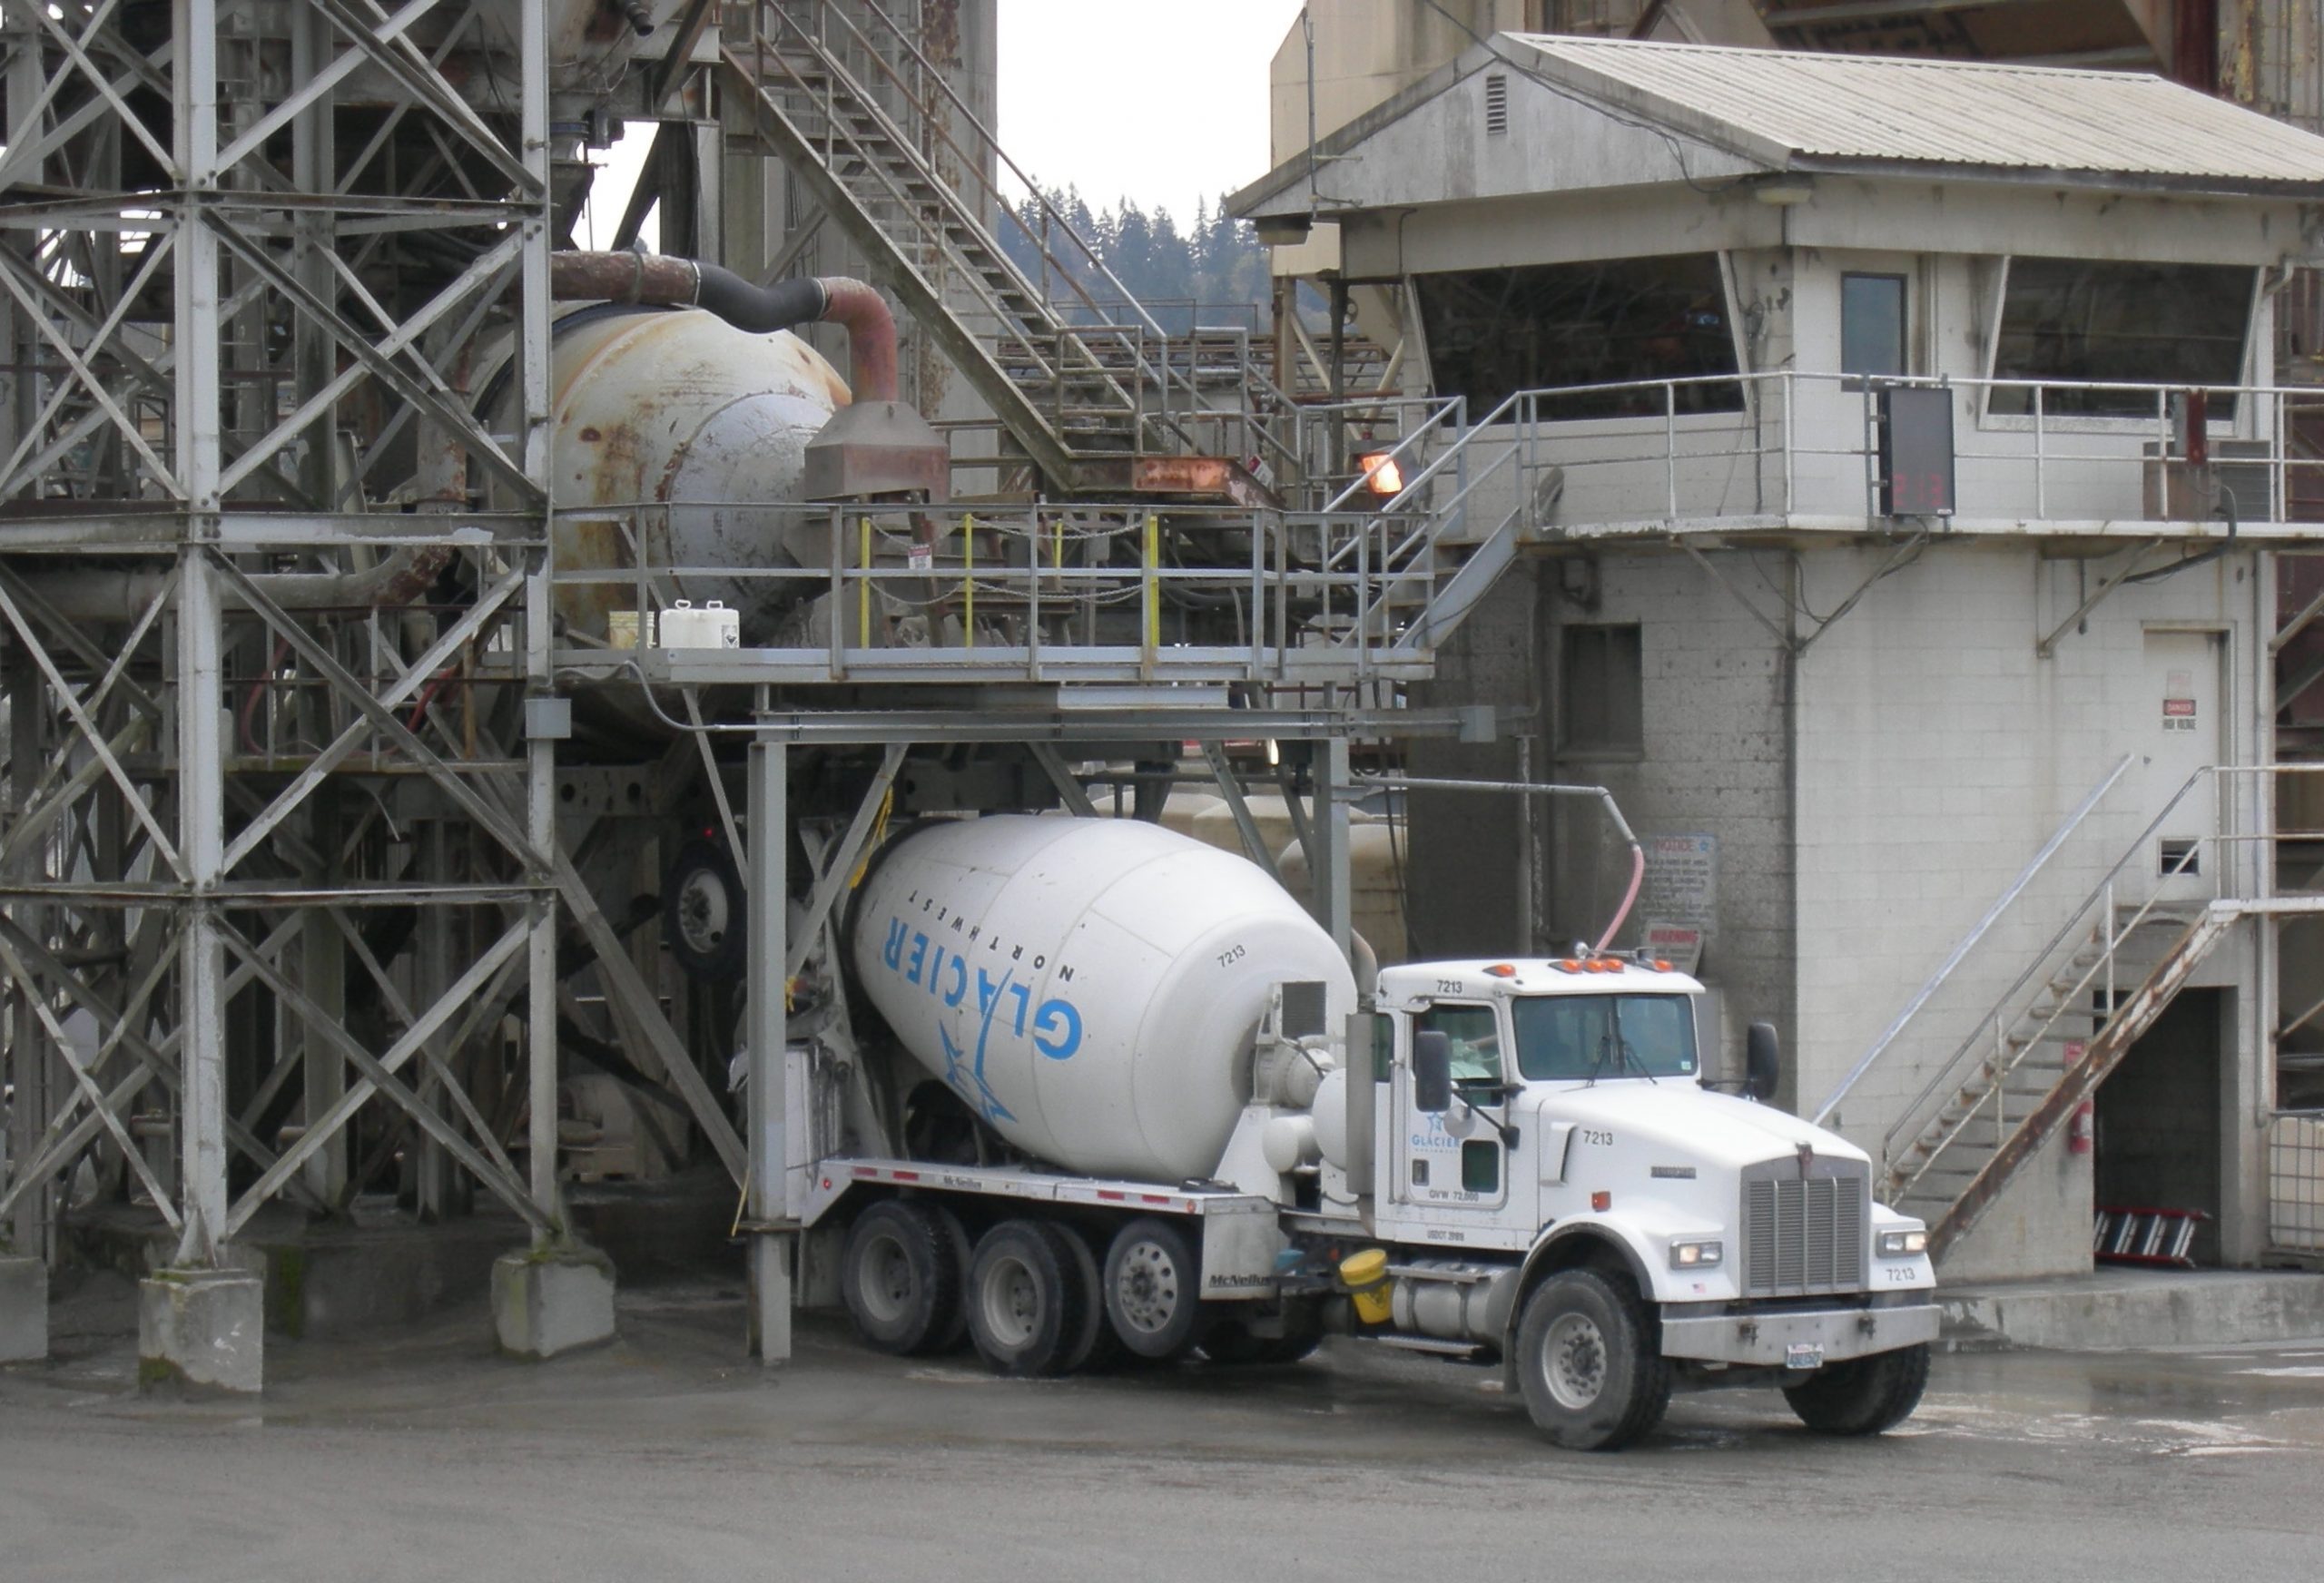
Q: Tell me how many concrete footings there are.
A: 3